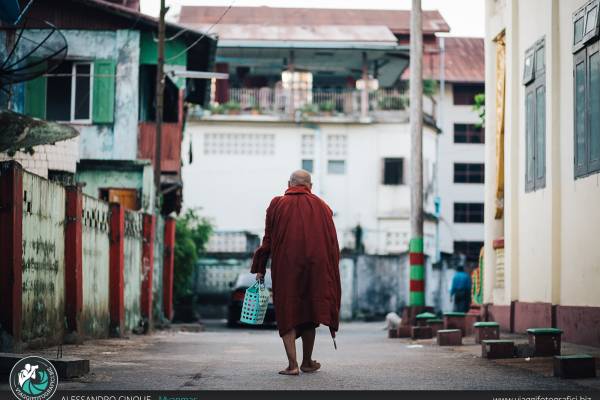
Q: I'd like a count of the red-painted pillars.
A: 5